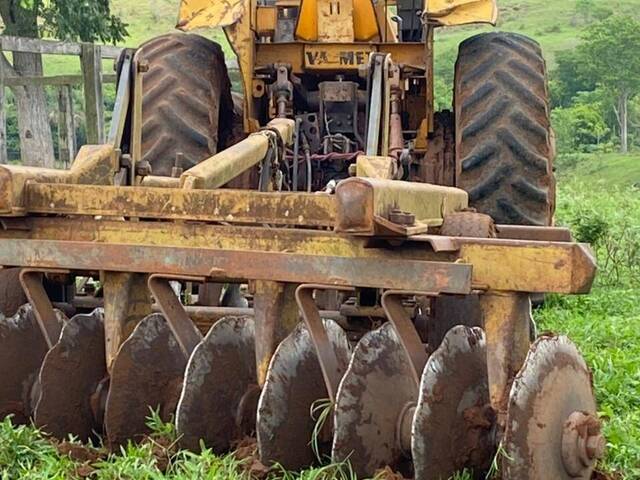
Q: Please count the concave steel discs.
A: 8